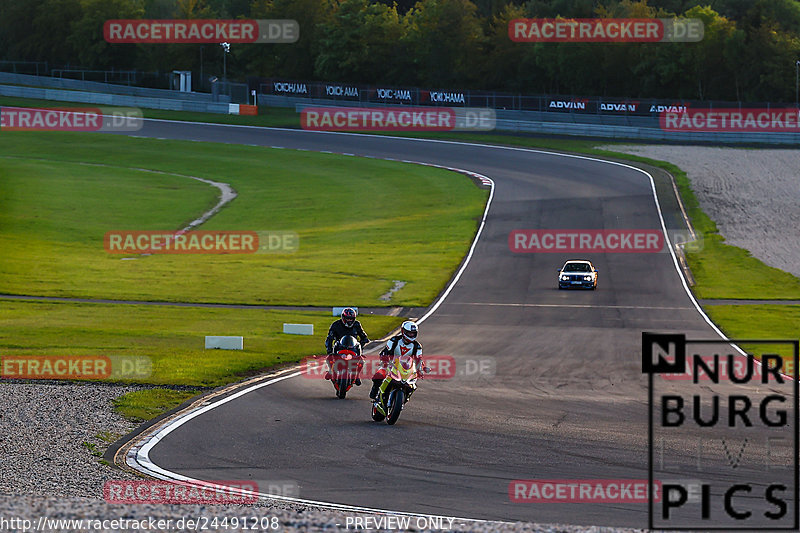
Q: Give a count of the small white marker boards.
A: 3